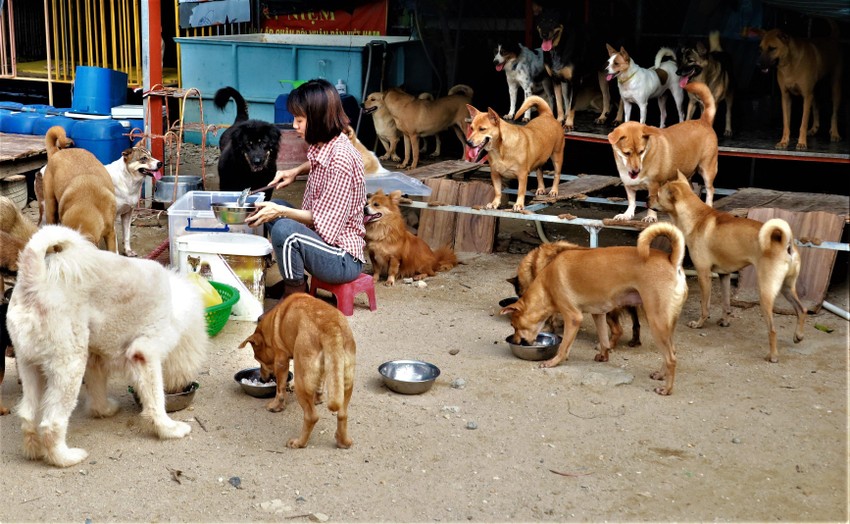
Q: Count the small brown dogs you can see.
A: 1